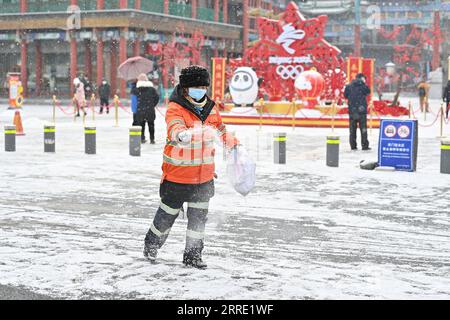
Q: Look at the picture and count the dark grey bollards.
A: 7